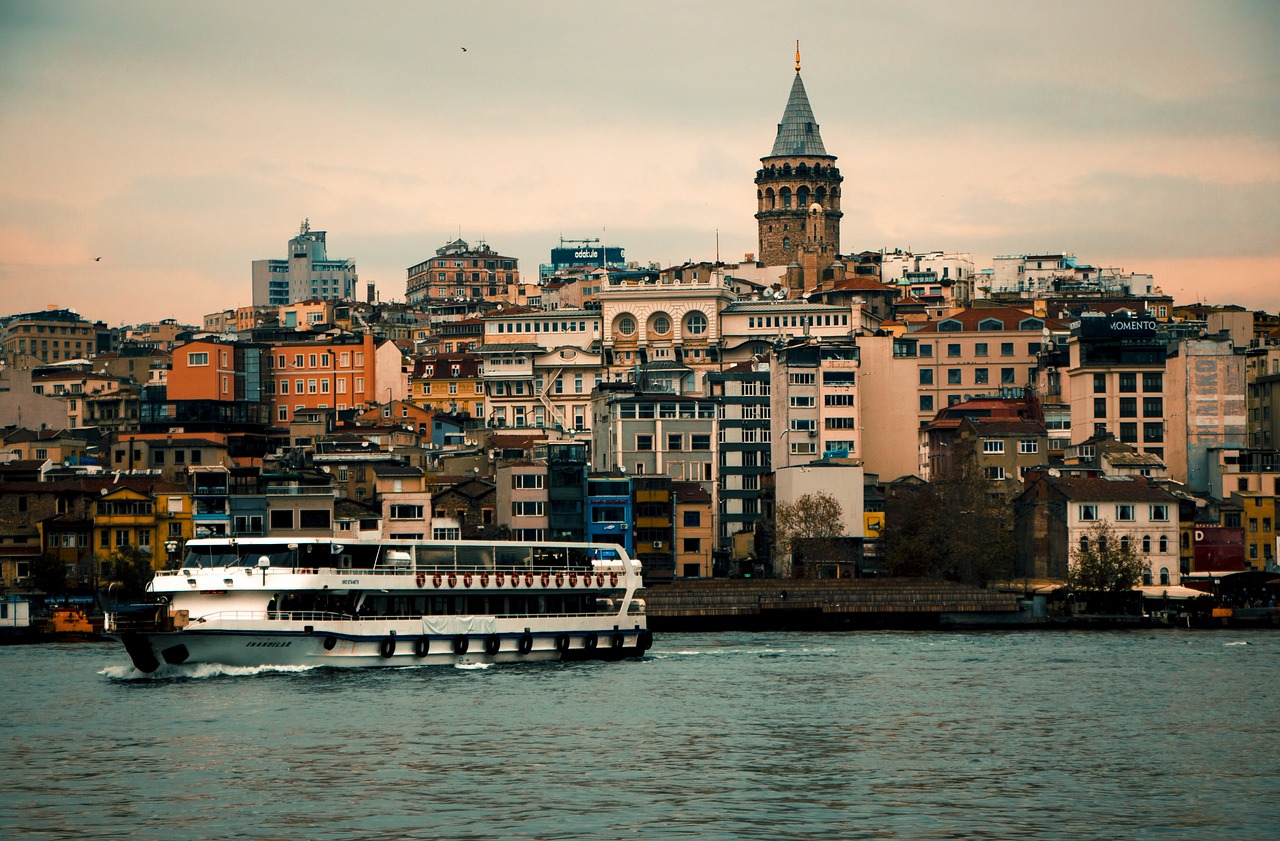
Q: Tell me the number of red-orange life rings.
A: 14